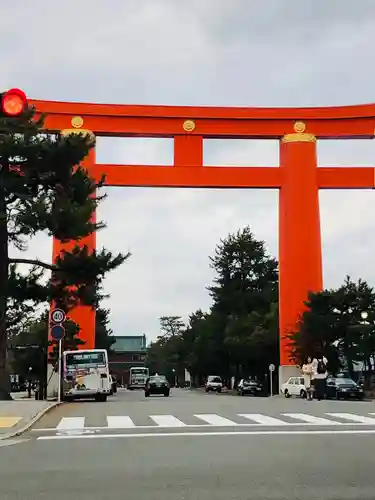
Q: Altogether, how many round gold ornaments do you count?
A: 3